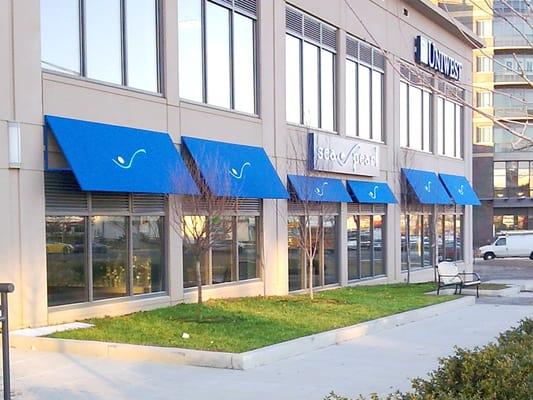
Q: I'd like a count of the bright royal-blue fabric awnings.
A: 6